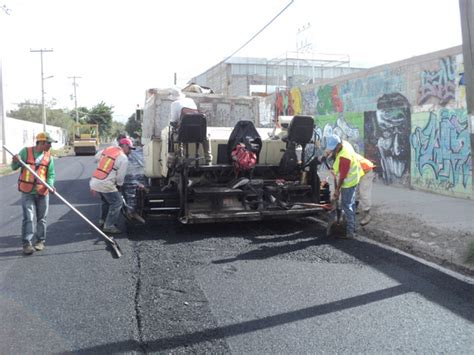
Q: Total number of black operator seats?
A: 2